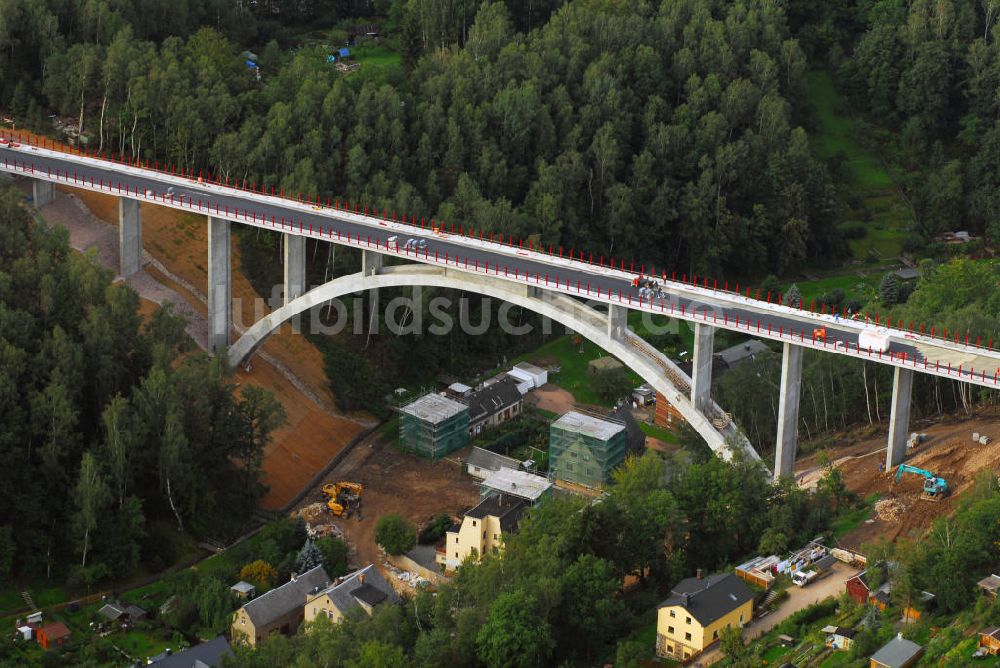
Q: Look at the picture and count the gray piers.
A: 9